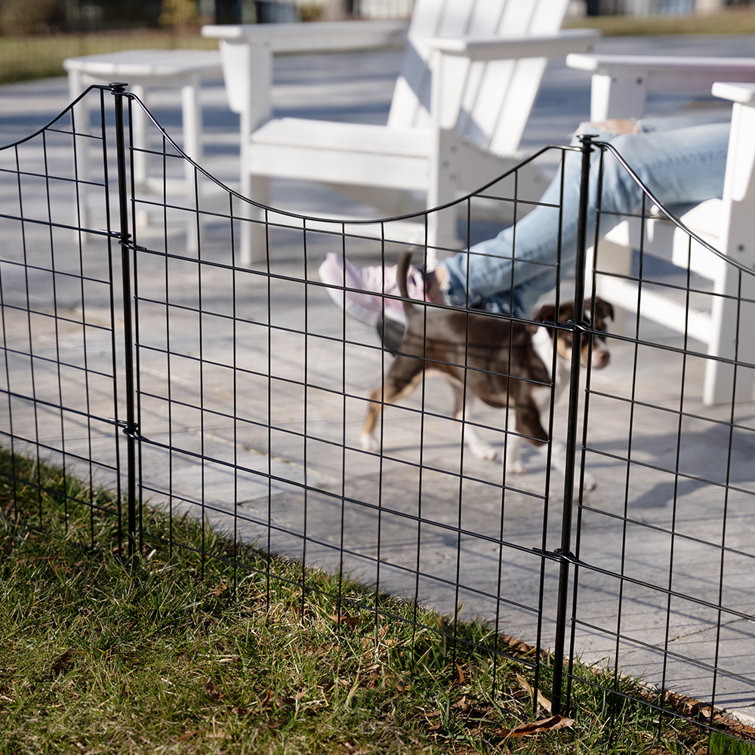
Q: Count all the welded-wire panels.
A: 3